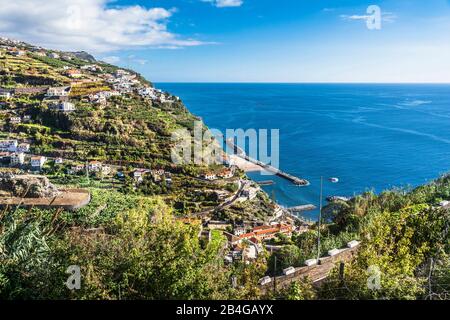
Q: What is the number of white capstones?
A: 6